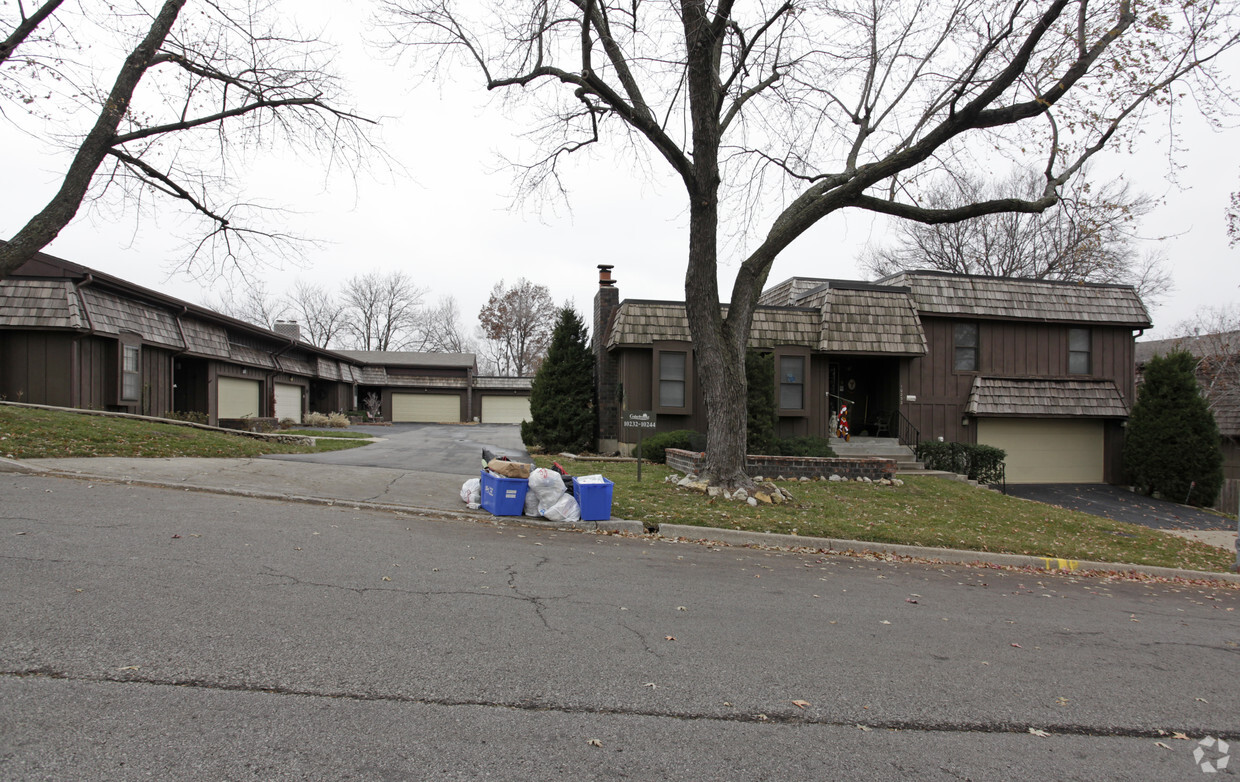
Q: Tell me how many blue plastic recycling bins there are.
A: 2